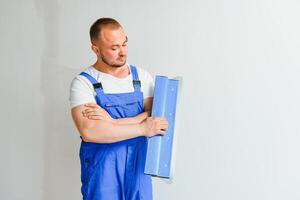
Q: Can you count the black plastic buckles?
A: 2